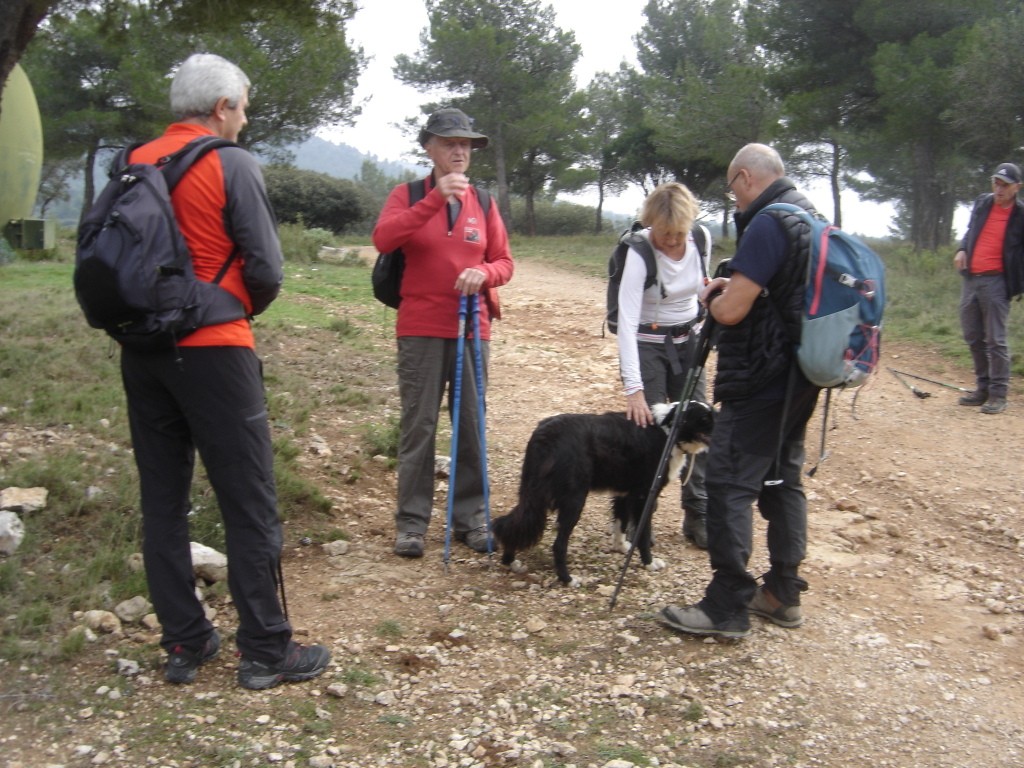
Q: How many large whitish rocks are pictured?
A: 3